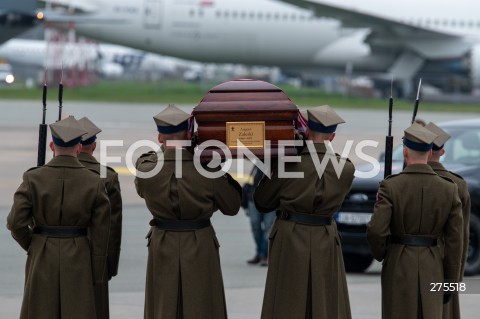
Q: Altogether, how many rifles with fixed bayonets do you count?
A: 4